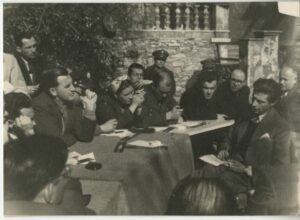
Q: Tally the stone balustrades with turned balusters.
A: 1